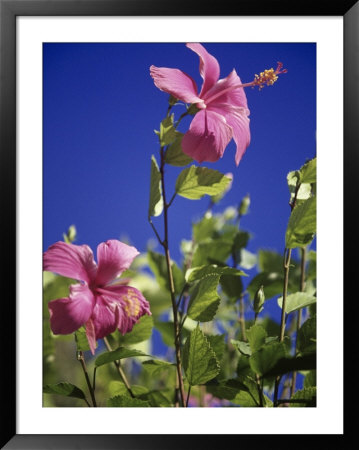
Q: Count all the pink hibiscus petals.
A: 10